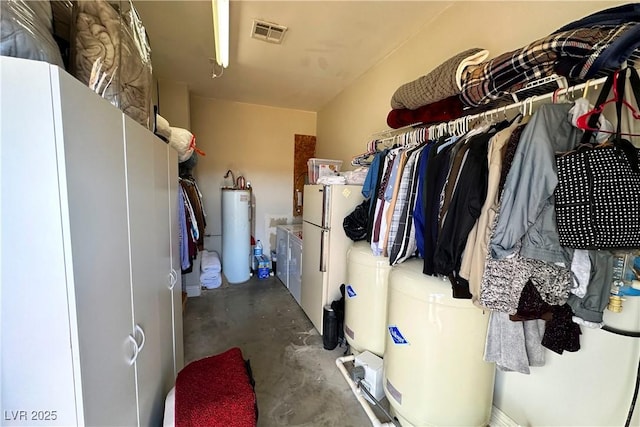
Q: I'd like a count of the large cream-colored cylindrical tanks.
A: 2